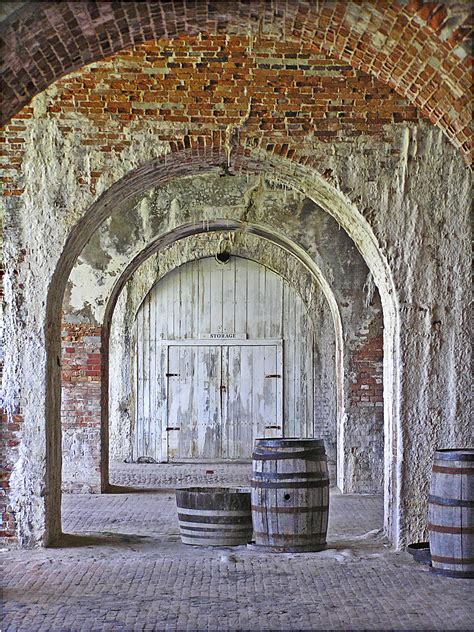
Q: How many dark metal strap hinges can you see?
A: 4